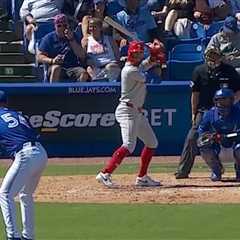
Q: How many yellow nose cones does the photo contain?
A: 0